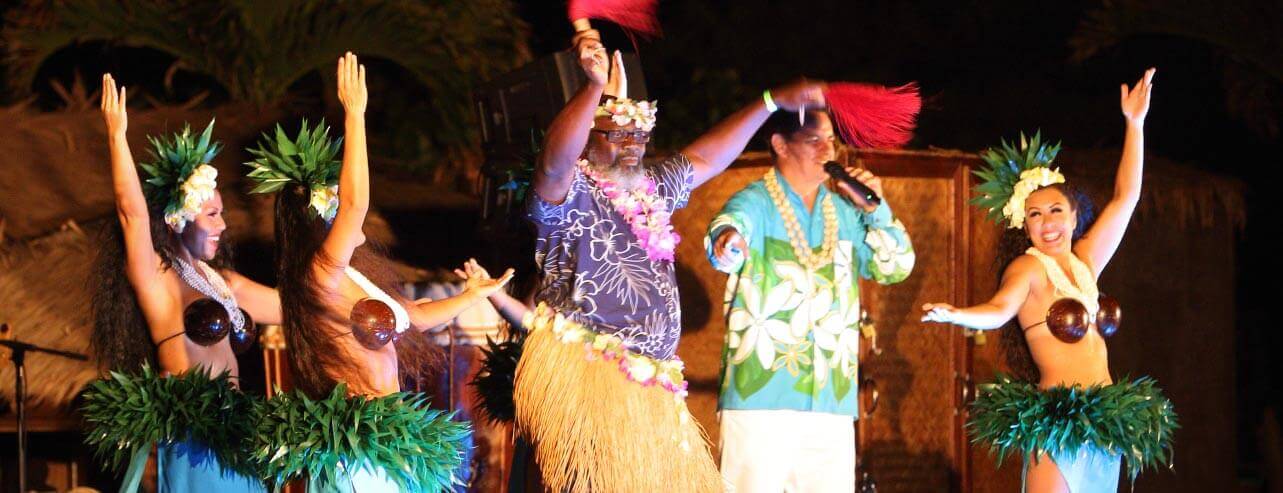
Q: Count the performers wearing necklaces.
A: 5